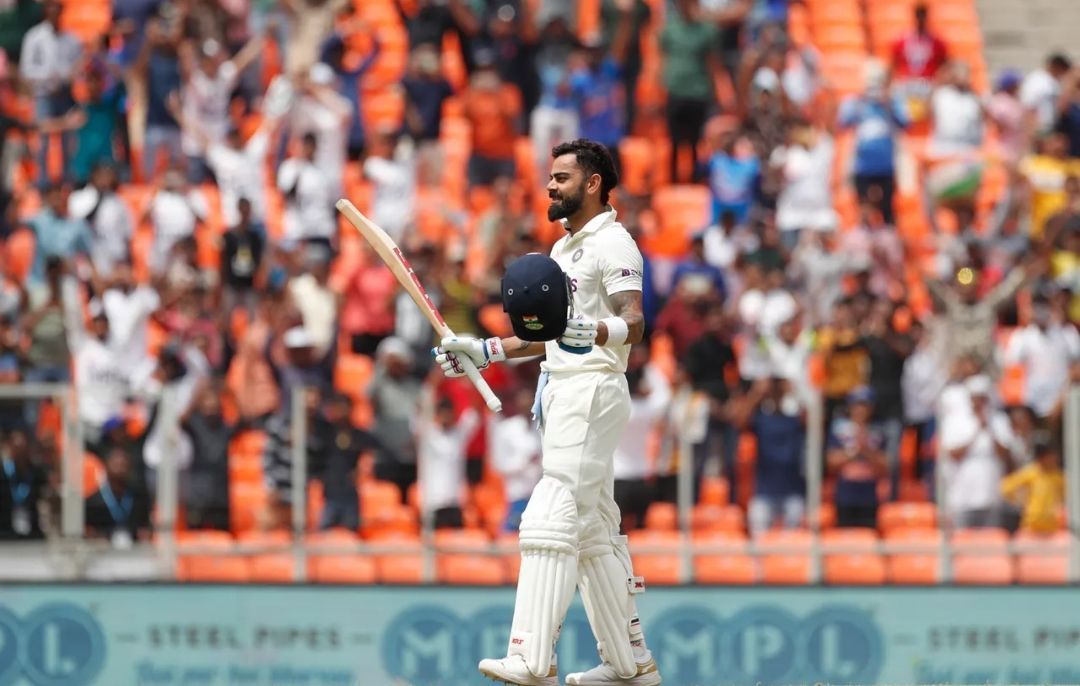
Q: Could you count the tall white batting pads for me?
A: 2